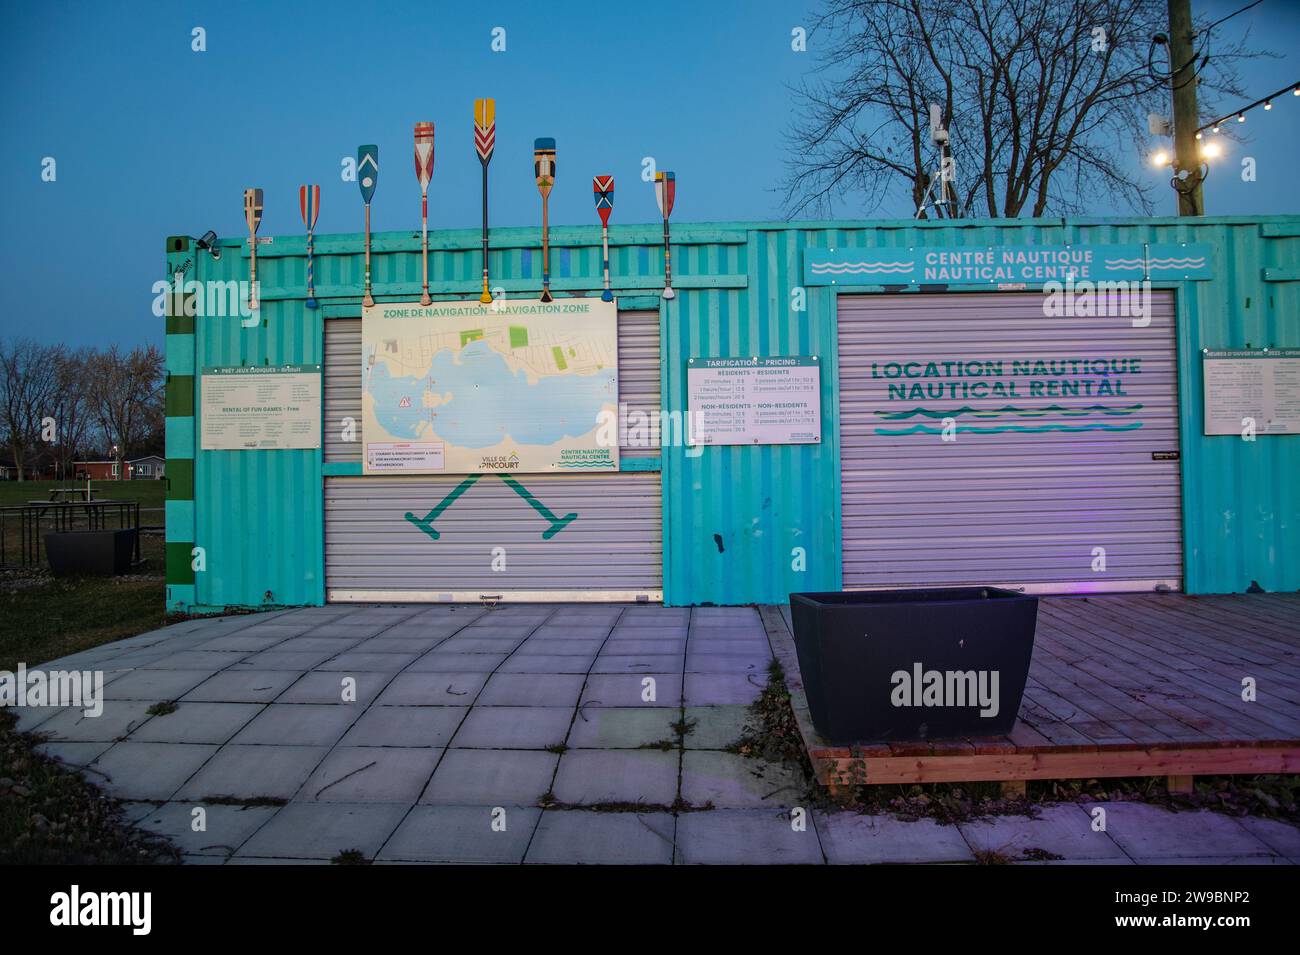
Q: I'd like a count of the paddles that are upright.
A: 8